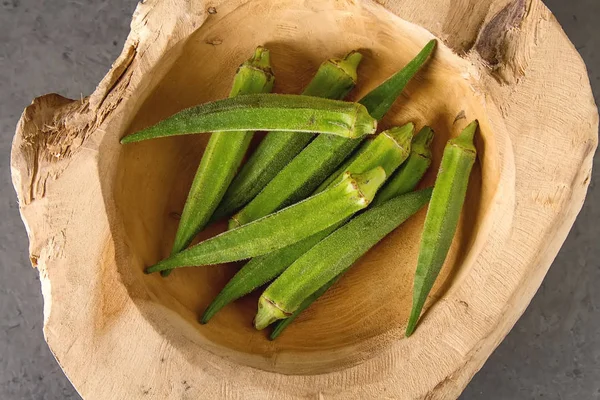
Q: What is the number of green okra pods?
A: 9